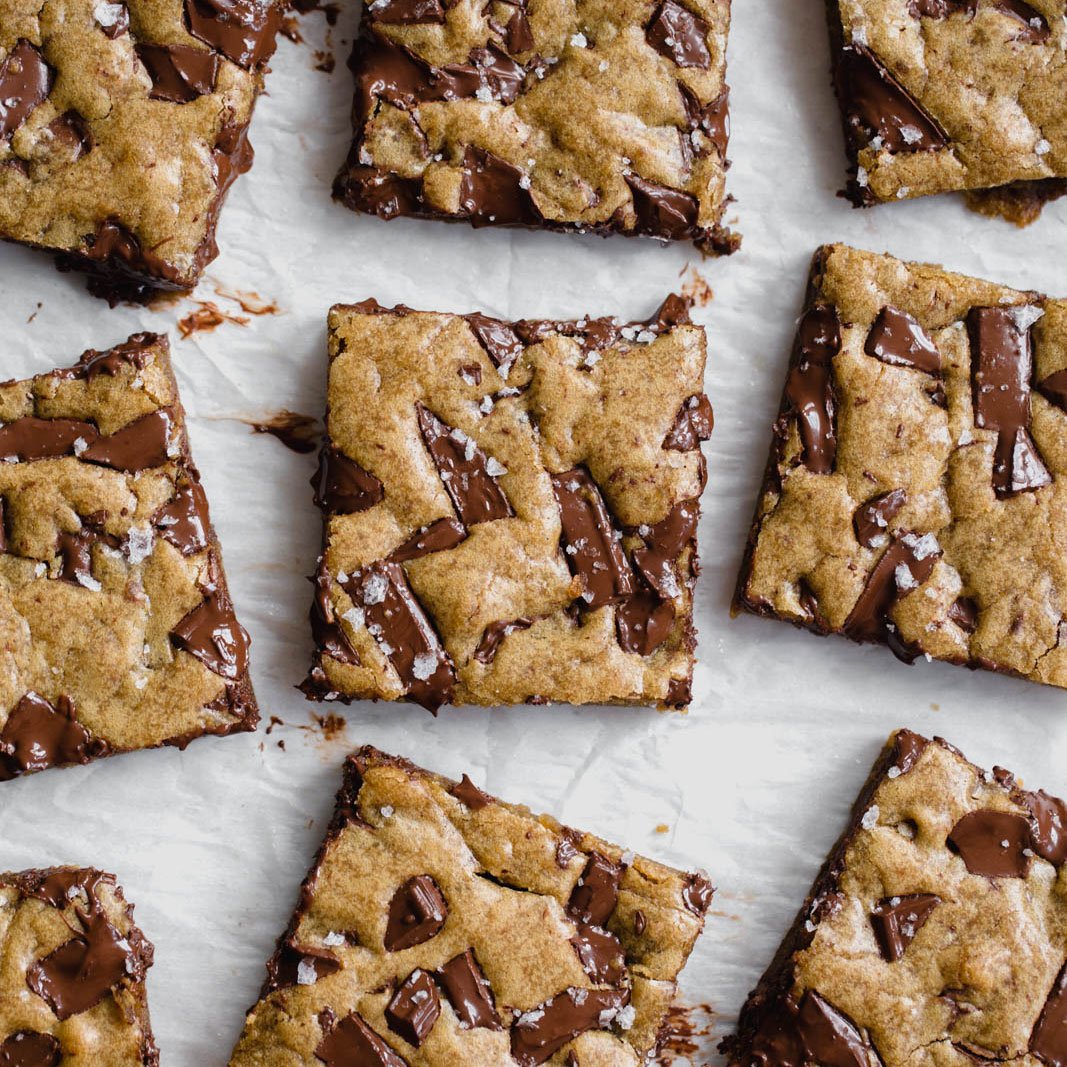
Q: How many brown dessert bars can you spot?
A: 9